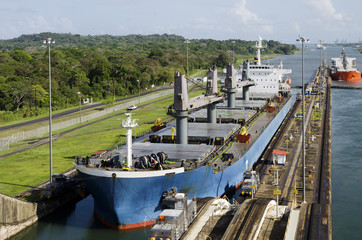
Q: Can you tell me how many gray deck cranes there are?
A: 4